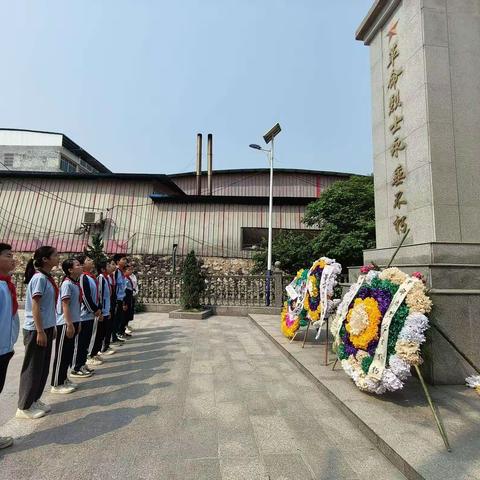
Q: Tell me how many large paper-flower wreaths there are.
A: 3